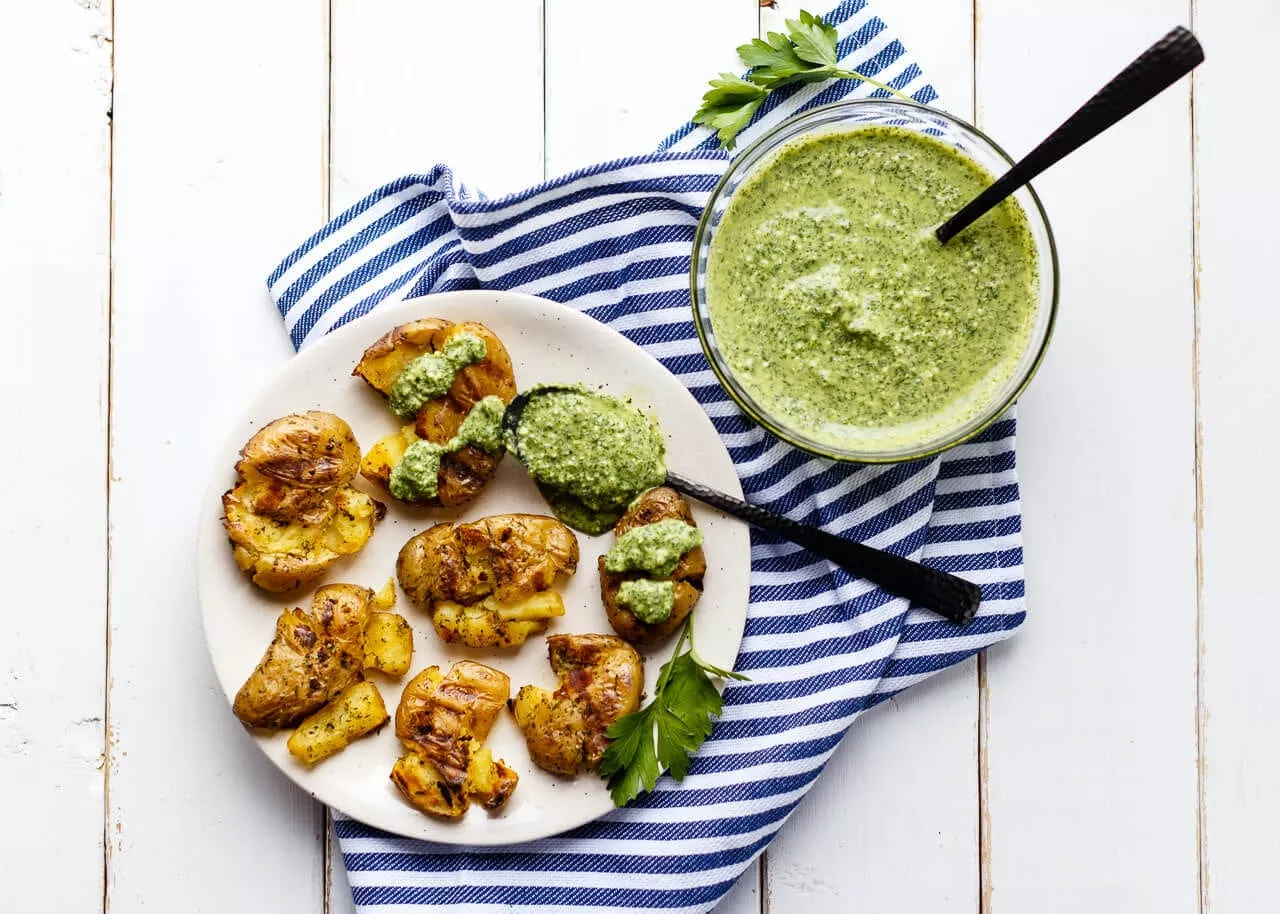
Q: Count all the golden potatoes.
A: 7